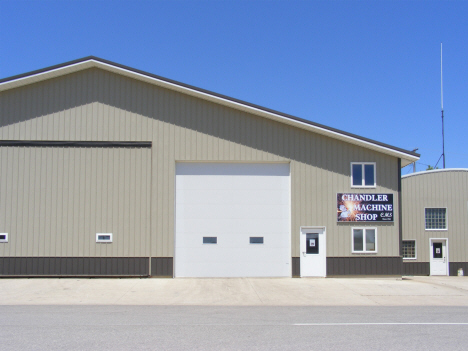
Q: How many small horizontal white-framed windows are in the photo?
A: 2